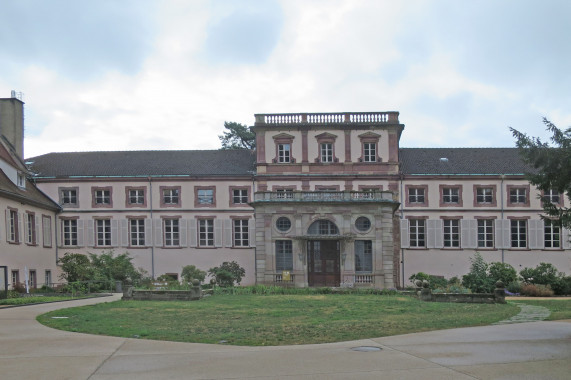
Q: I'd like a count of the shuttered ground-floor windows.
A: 11